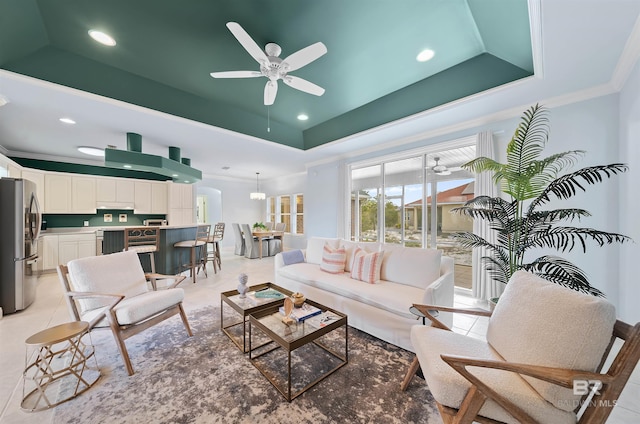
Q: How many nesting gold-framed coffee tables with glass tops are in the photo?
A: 2